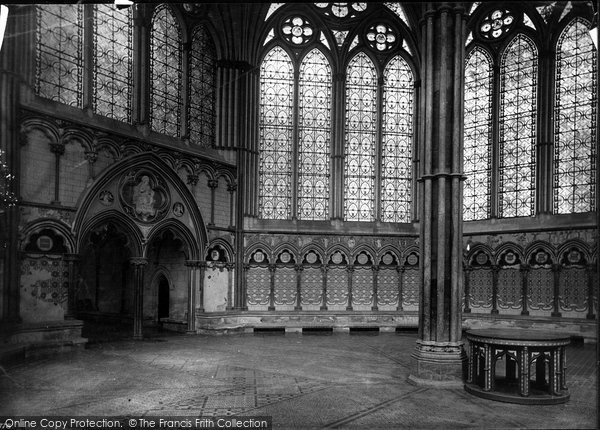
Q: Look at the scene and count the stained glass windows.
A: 11